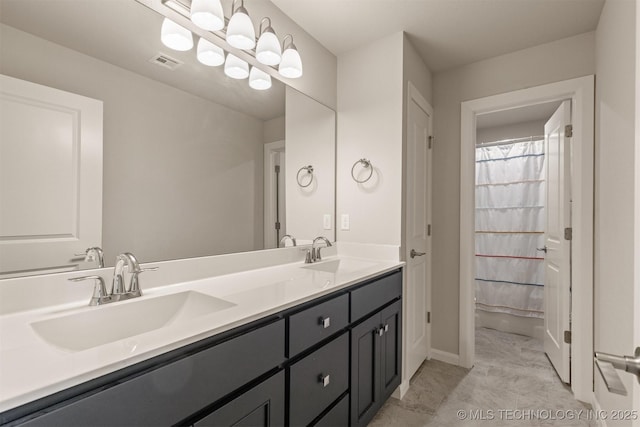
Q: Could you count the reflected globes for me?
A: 4